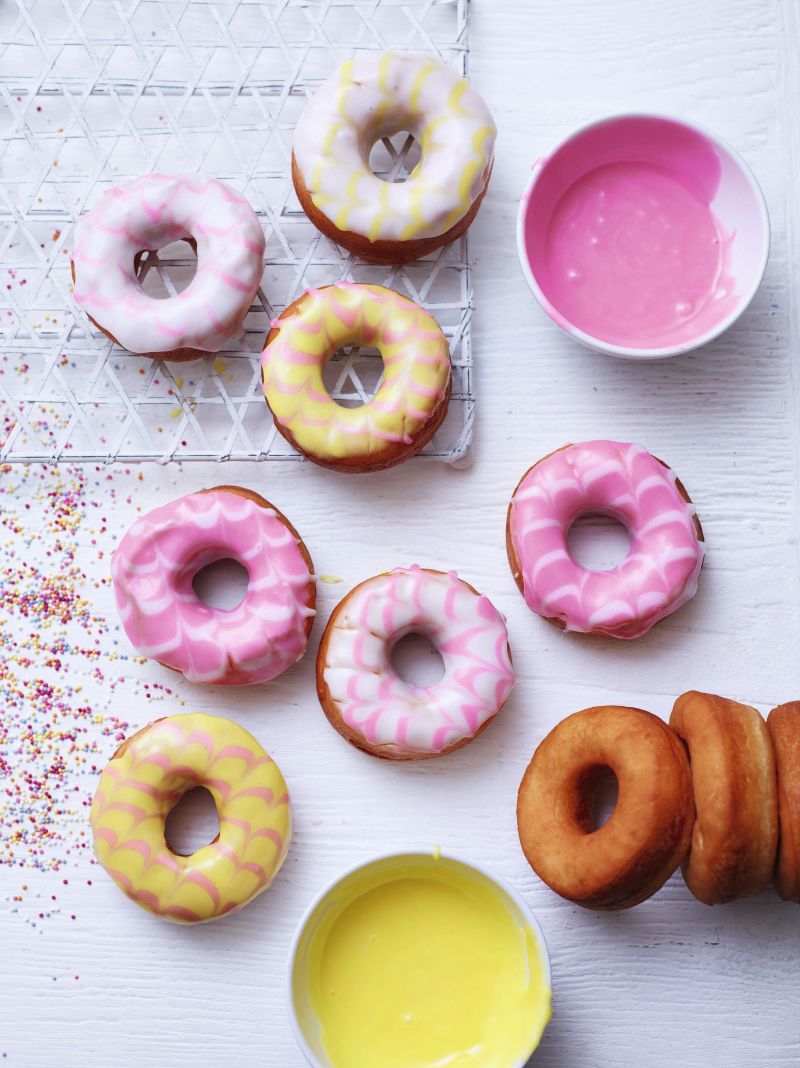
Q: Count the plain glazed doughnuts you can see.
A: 3